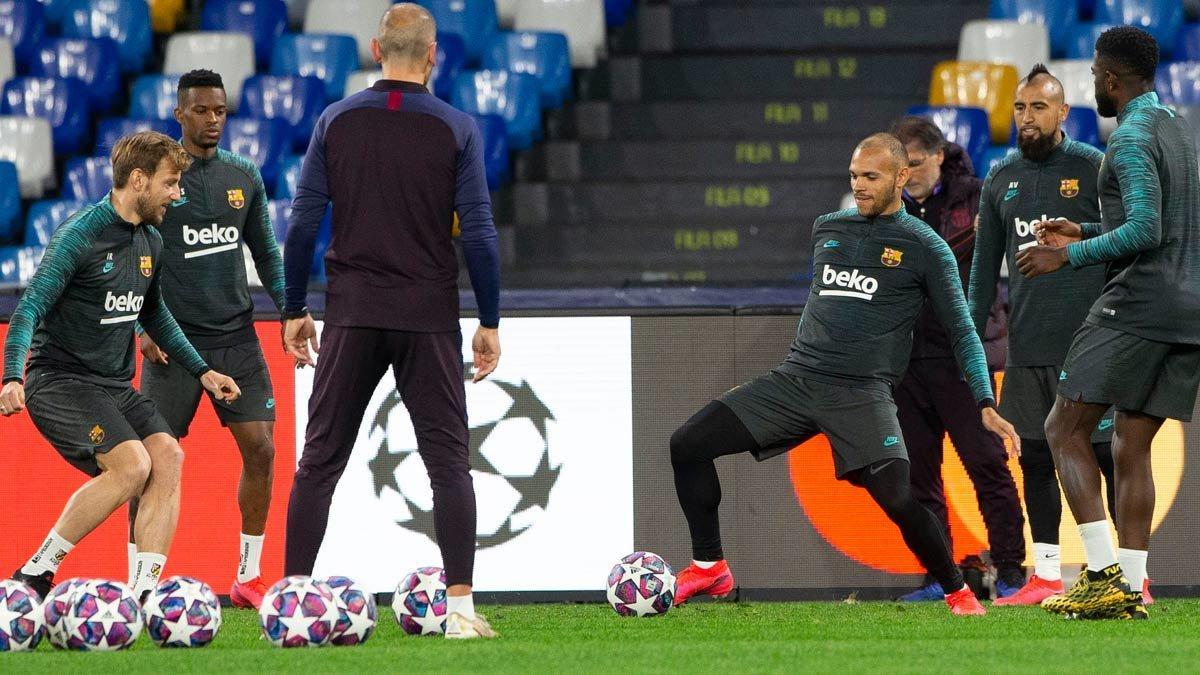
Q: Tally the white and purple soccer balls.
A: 8